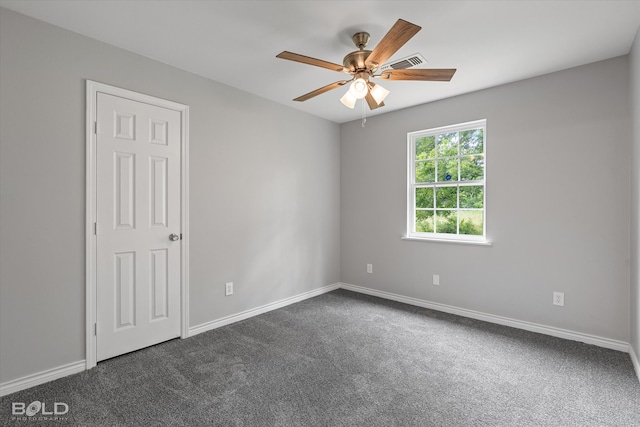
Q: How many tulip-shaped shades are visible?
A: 3